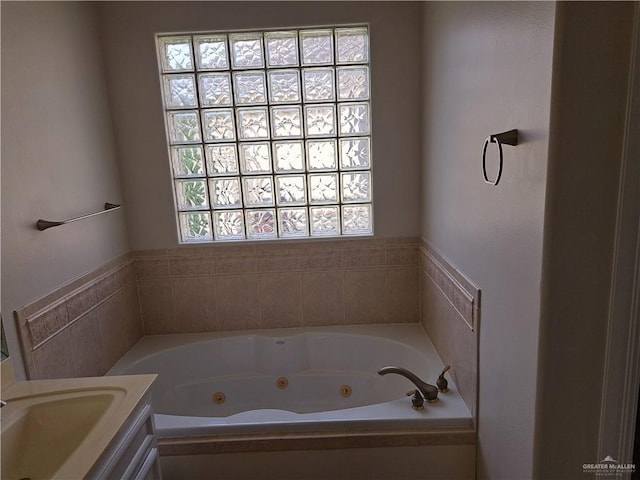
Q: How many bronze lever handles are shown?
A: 2